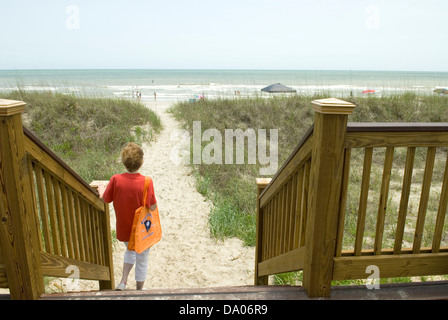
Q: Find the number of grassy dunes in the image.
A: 2